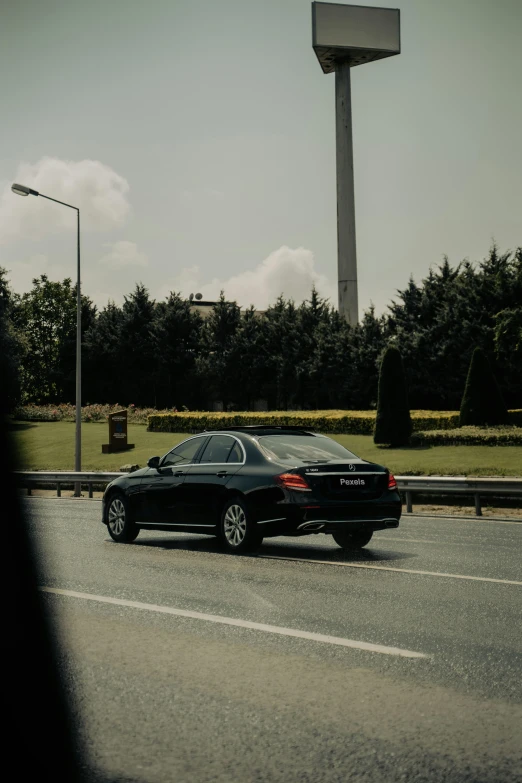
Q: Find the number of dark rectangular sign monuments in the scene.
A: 1